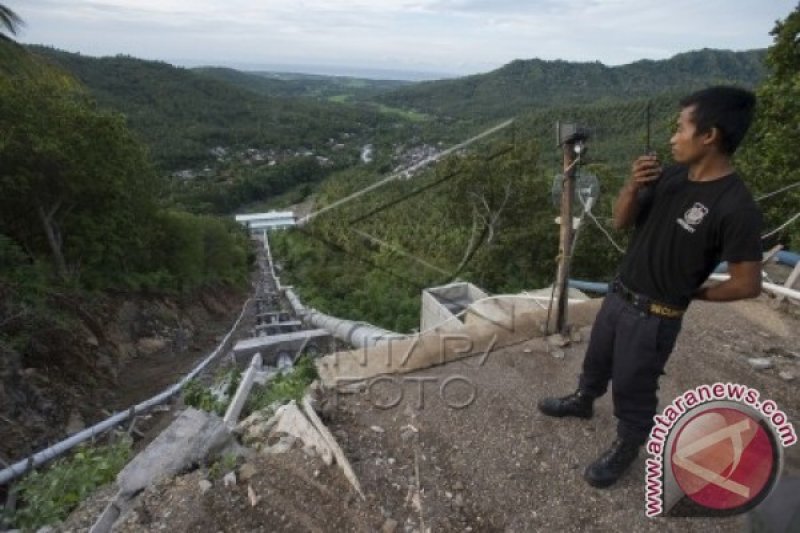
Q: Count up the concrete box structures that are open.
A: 1